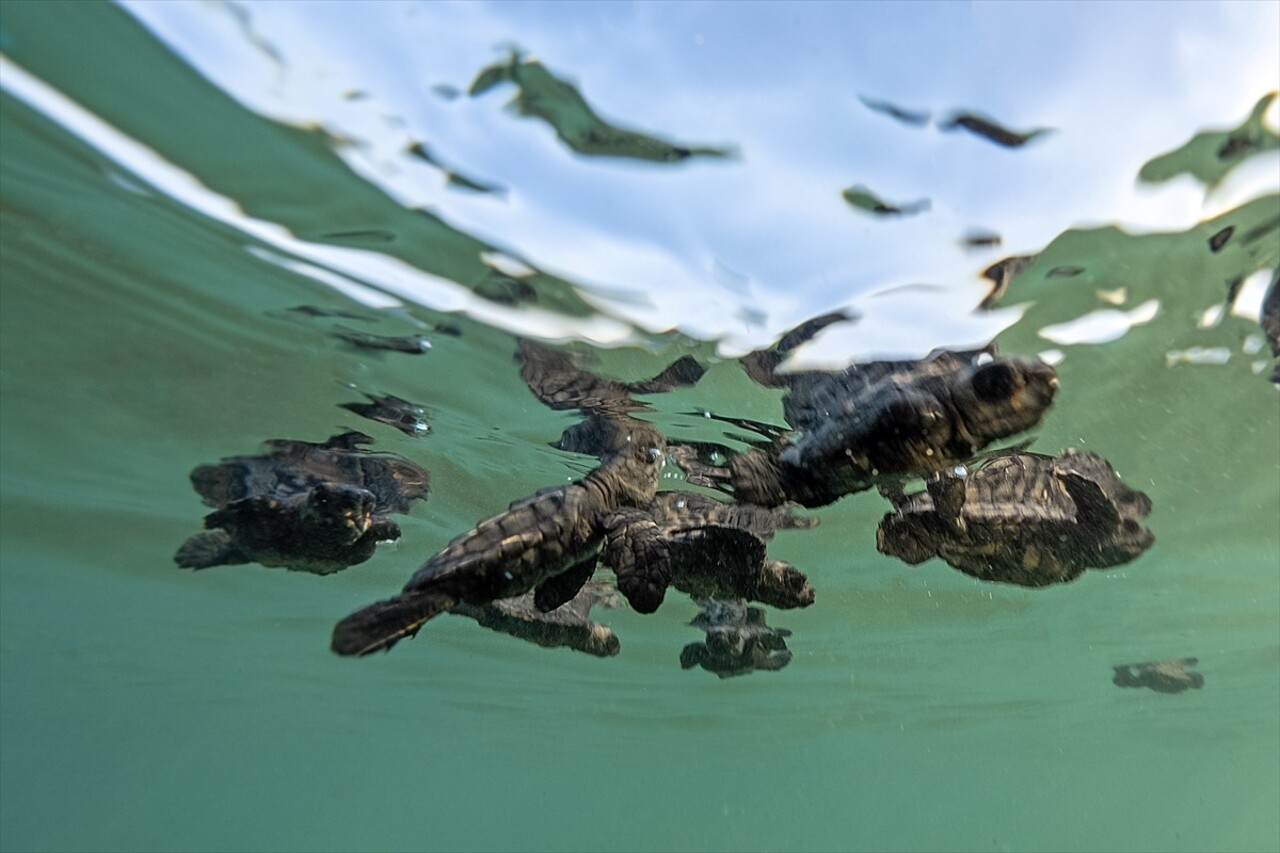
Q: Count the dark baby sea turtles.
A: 8